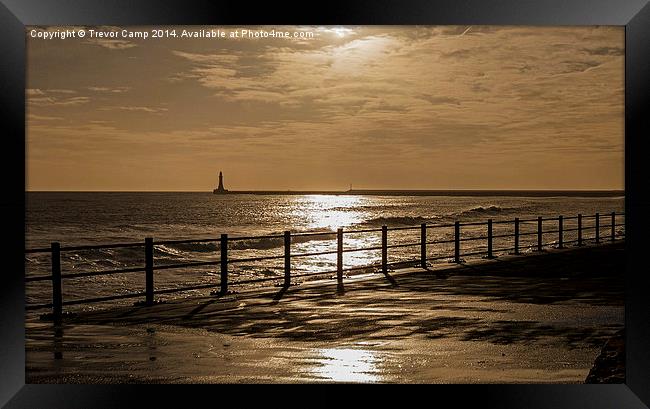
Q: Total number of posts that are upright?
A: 15